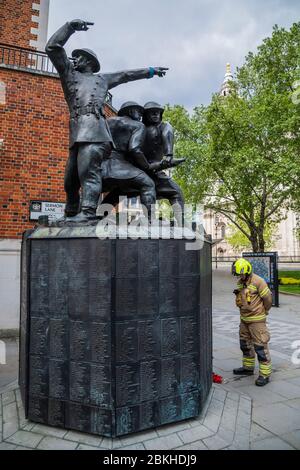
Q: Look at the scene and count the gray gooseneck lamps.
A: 0